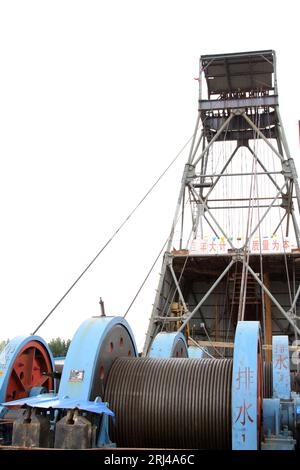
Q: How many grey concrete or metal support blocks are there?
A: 2